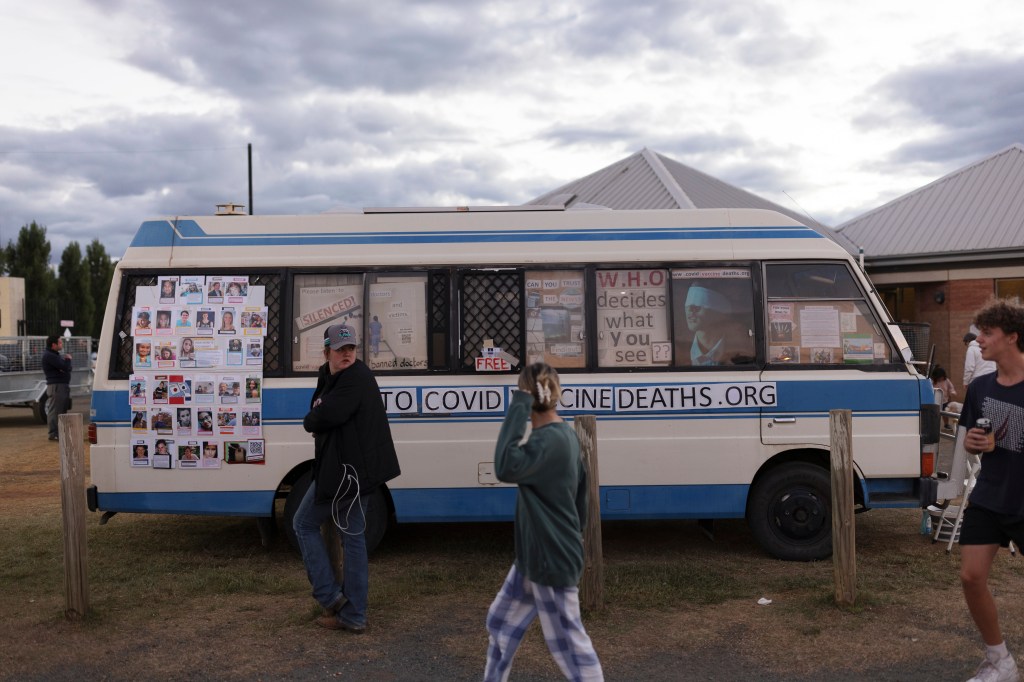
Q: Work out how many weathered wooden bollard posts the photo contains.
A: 4